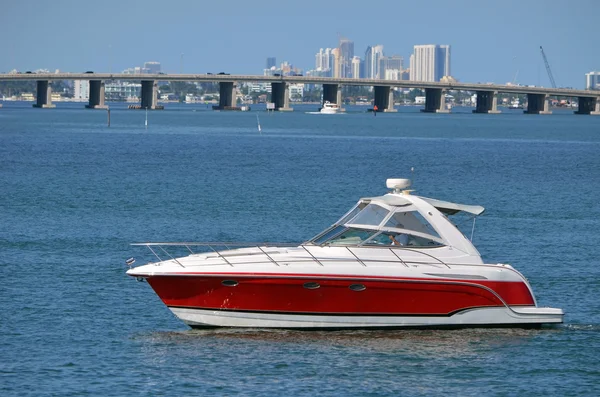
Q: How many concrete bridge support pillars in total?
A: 11